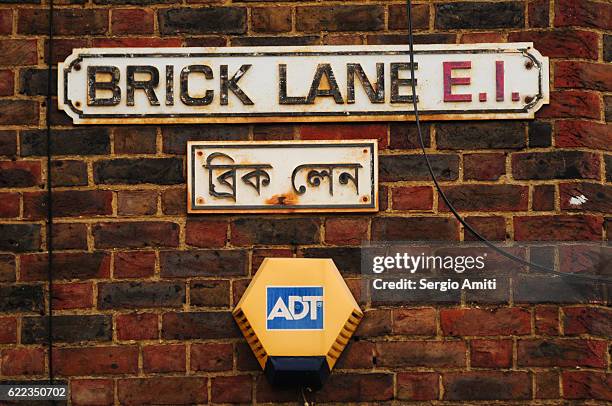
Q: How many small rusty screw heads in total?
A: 8